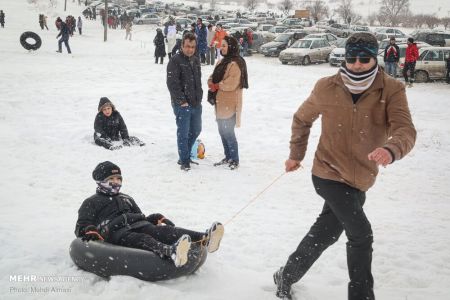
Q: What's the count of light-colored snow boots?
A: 2